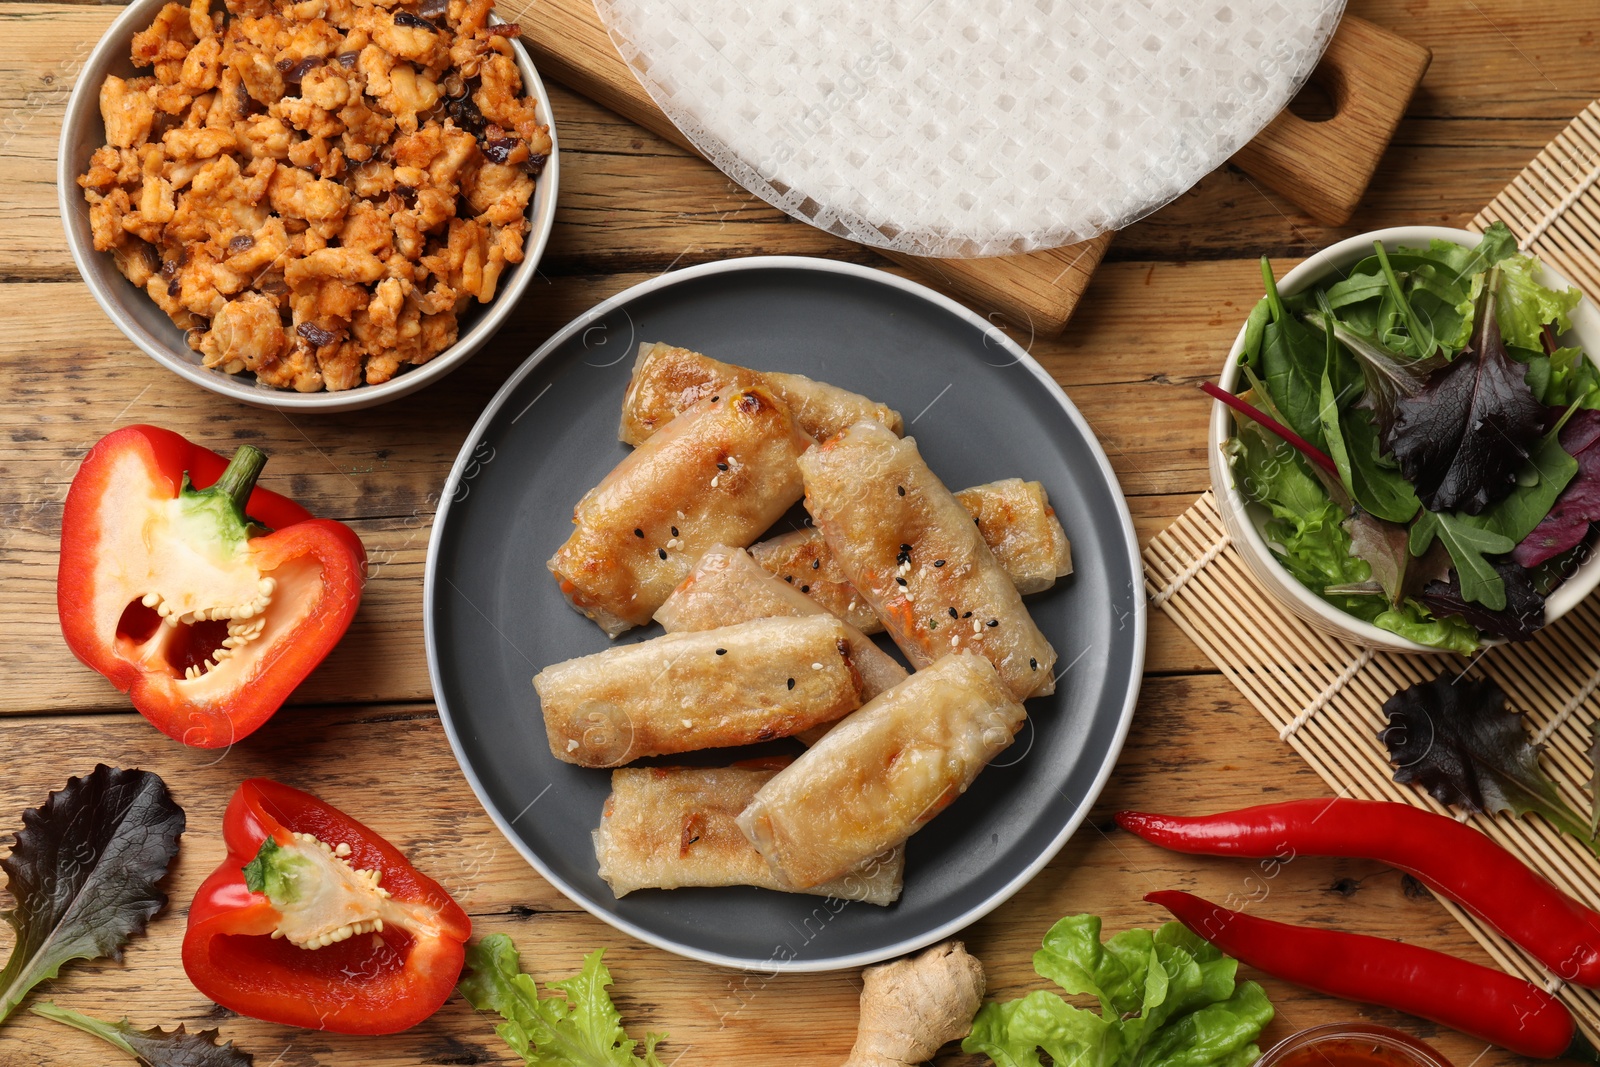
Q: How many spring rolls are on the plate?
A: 8